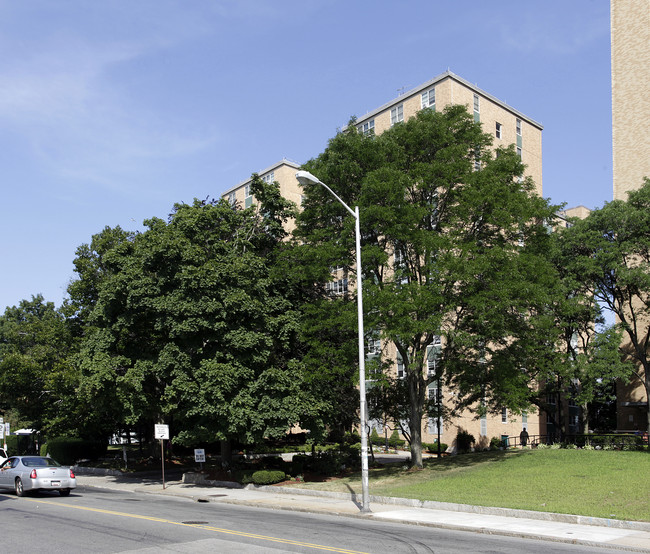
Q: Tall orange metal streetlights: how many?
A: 0